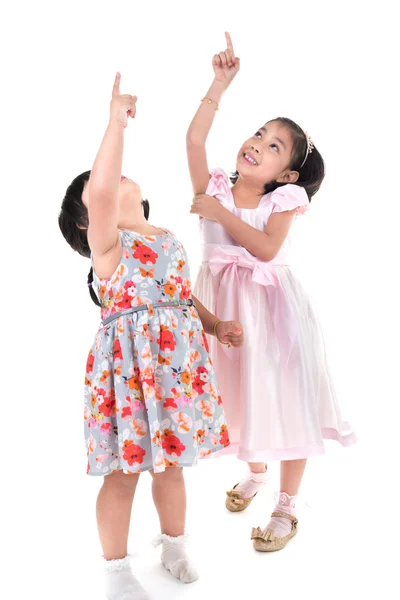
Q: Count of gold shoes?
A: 2